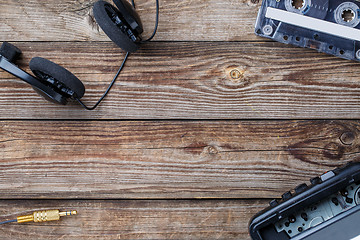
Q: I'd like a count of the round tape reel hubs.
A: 2